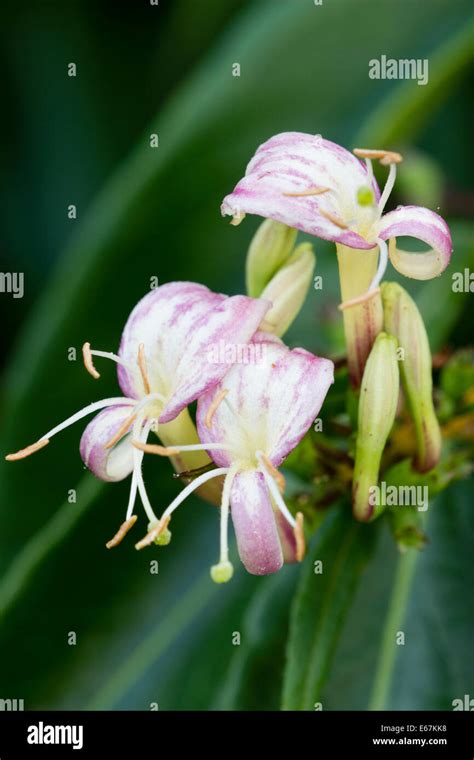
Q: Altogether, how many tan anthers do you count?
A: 15